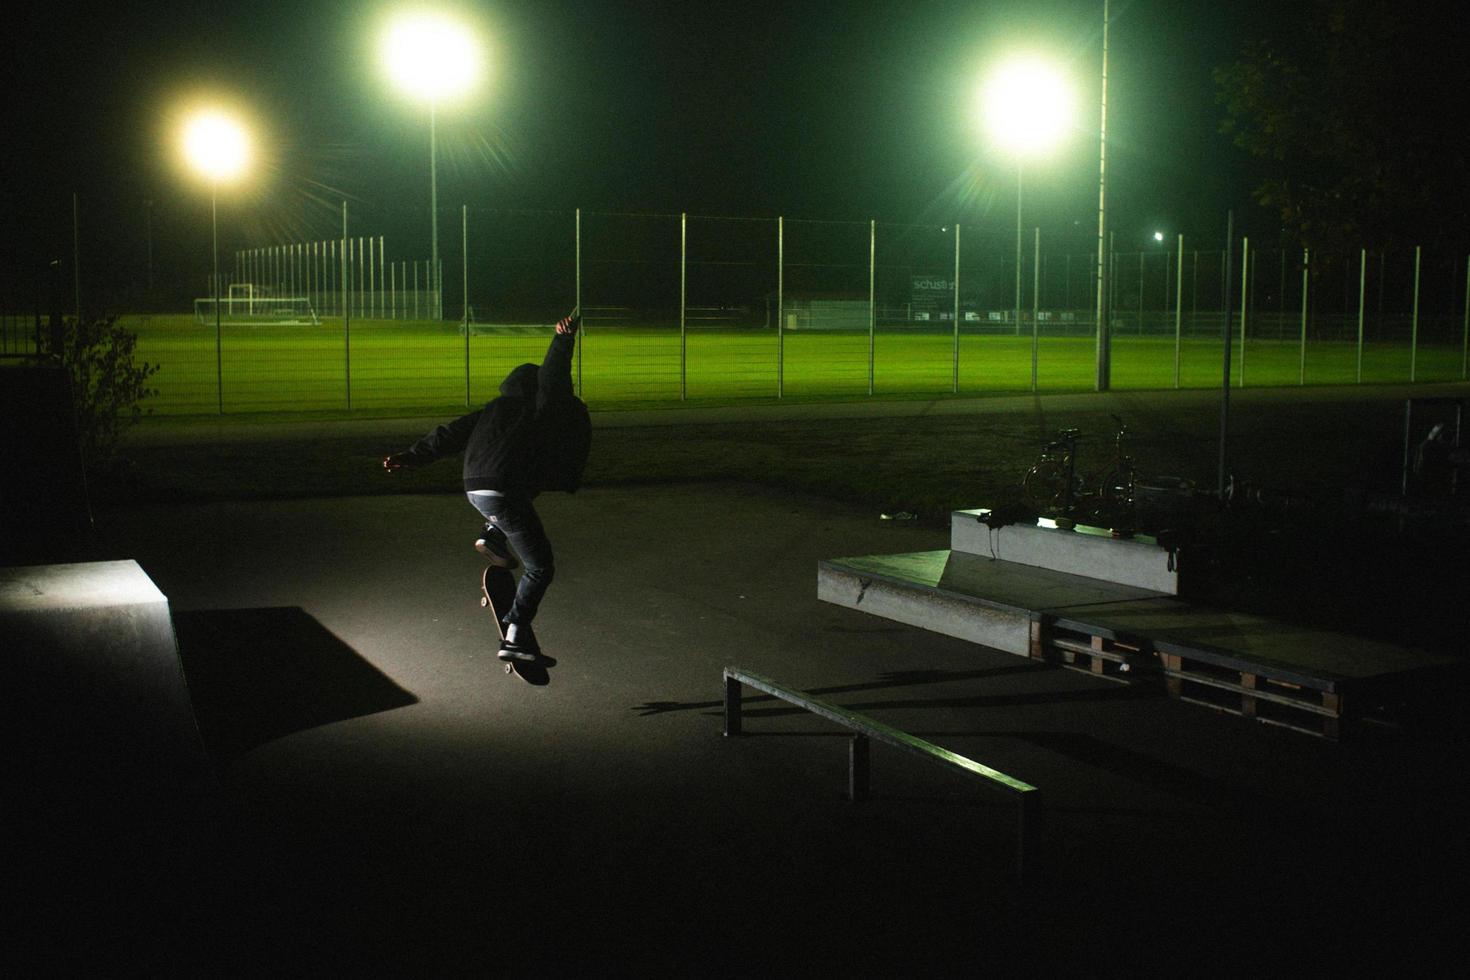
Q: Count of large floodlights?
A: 3